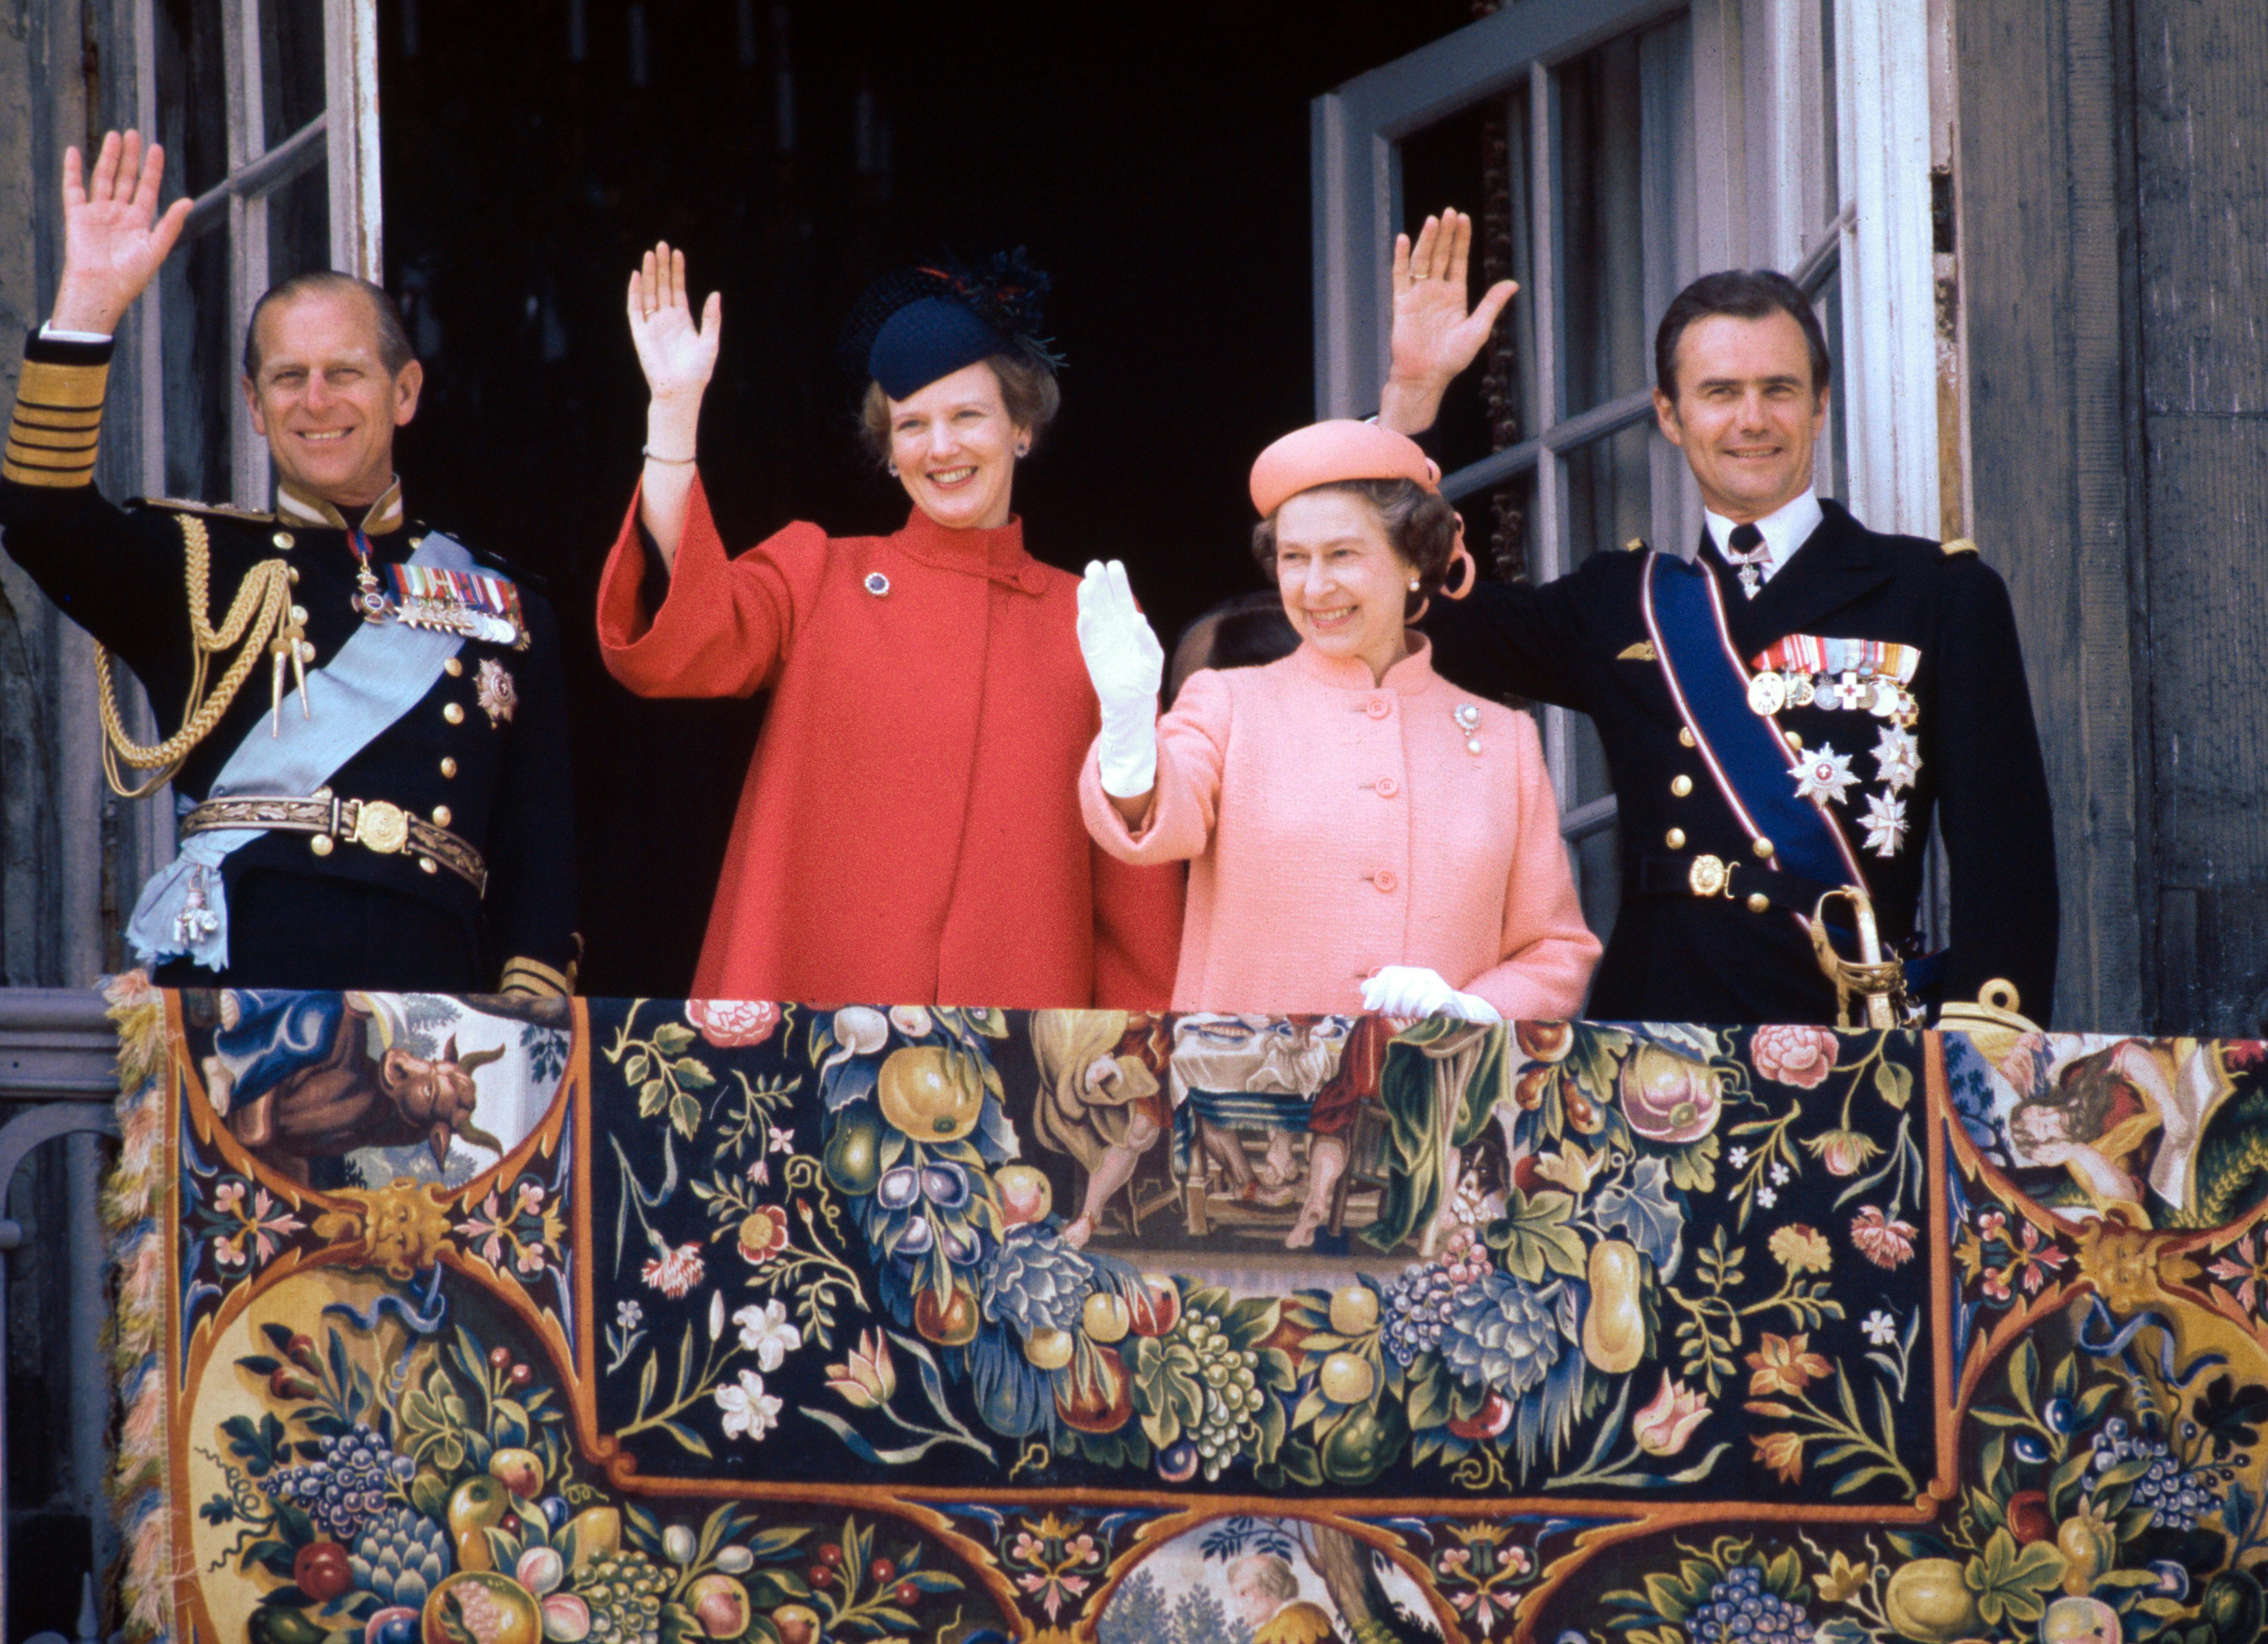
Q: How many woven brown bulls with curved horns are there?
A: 1